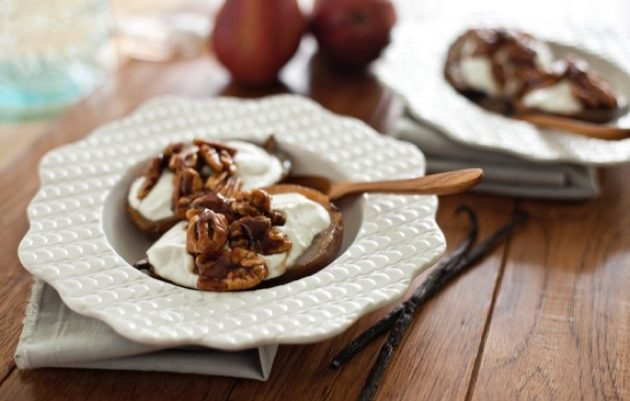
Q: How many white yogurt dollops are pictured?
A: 4